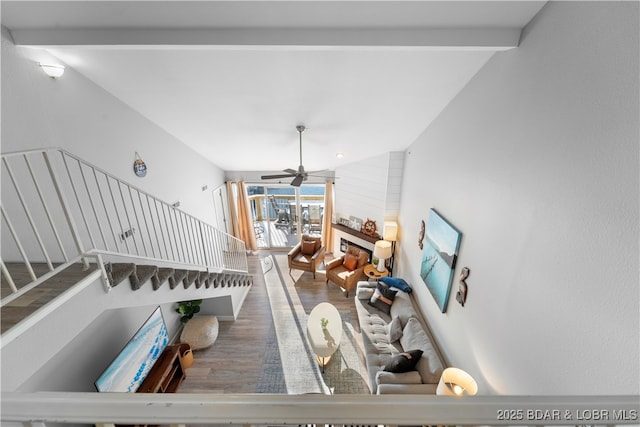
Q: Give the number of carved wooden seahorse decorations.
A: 2